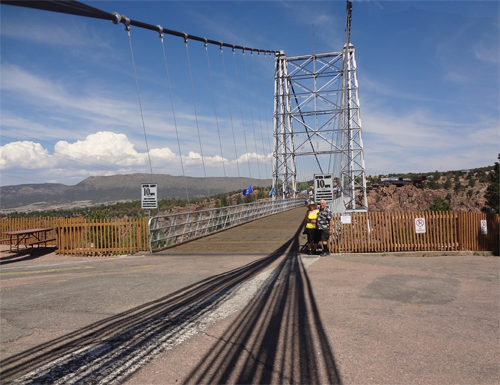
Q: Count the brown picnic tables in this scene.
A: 1